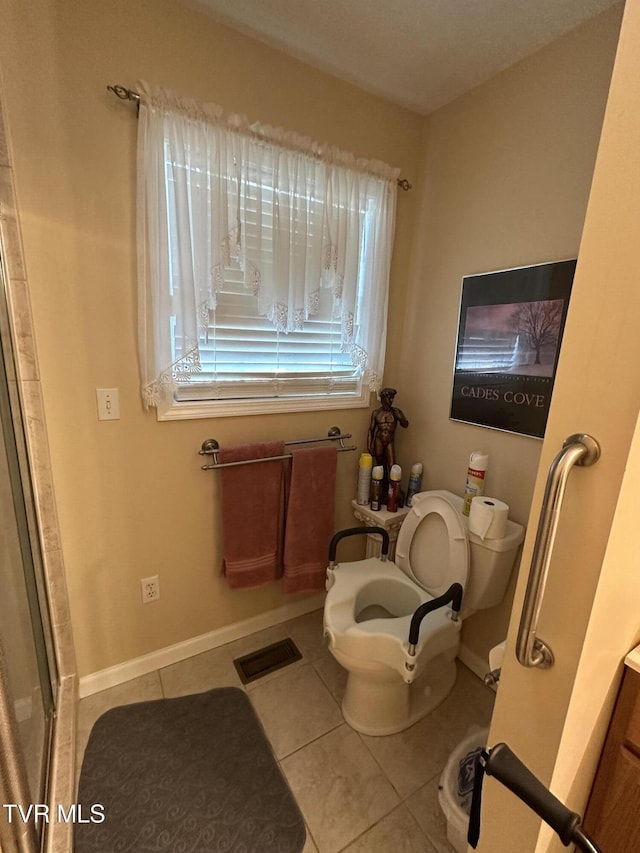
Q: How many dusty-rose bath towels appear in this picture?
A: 2